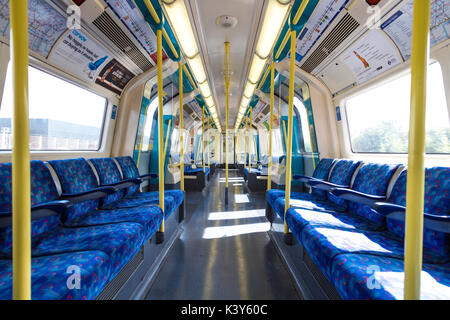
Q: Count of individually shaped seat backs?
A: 8